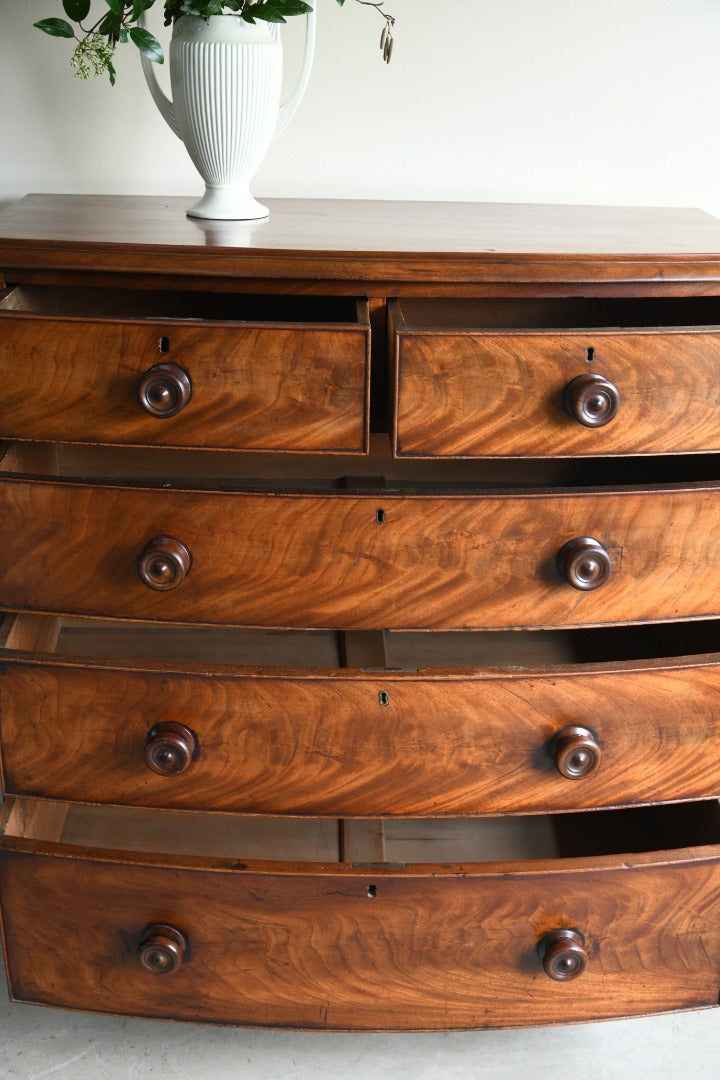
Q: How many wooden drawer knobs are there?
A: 8